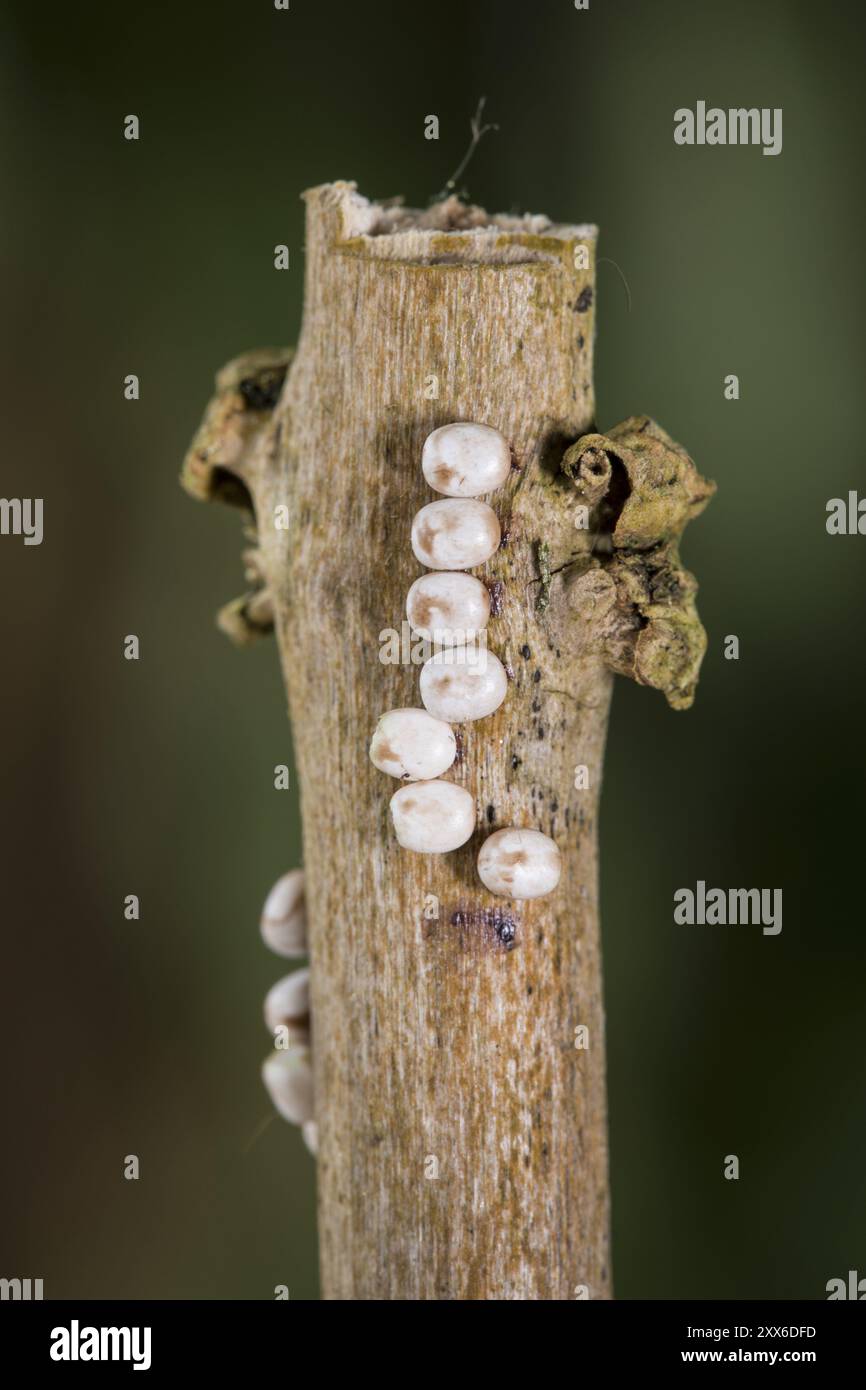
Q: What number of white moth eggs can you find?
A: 11